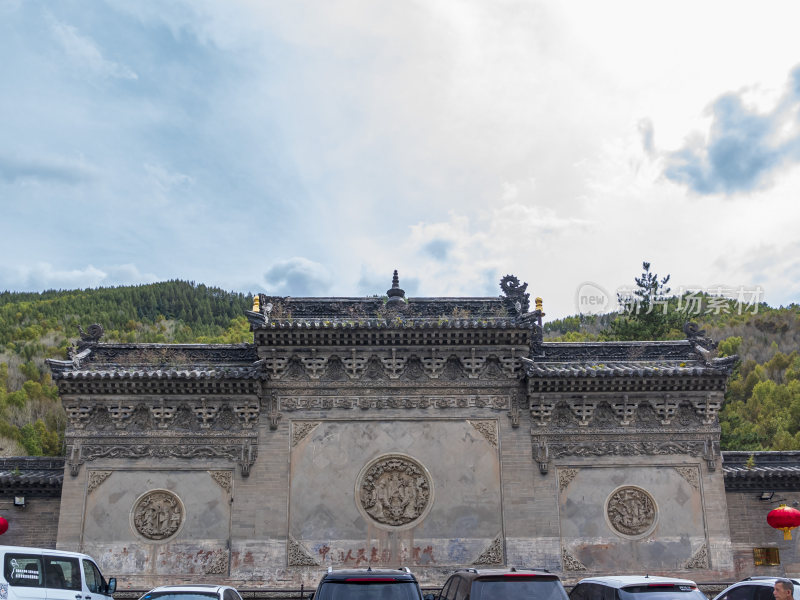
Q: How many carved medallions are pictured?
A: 3